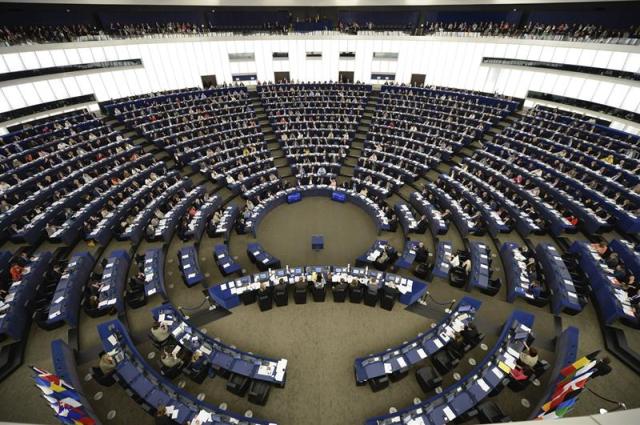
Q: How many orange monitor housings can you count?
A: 0